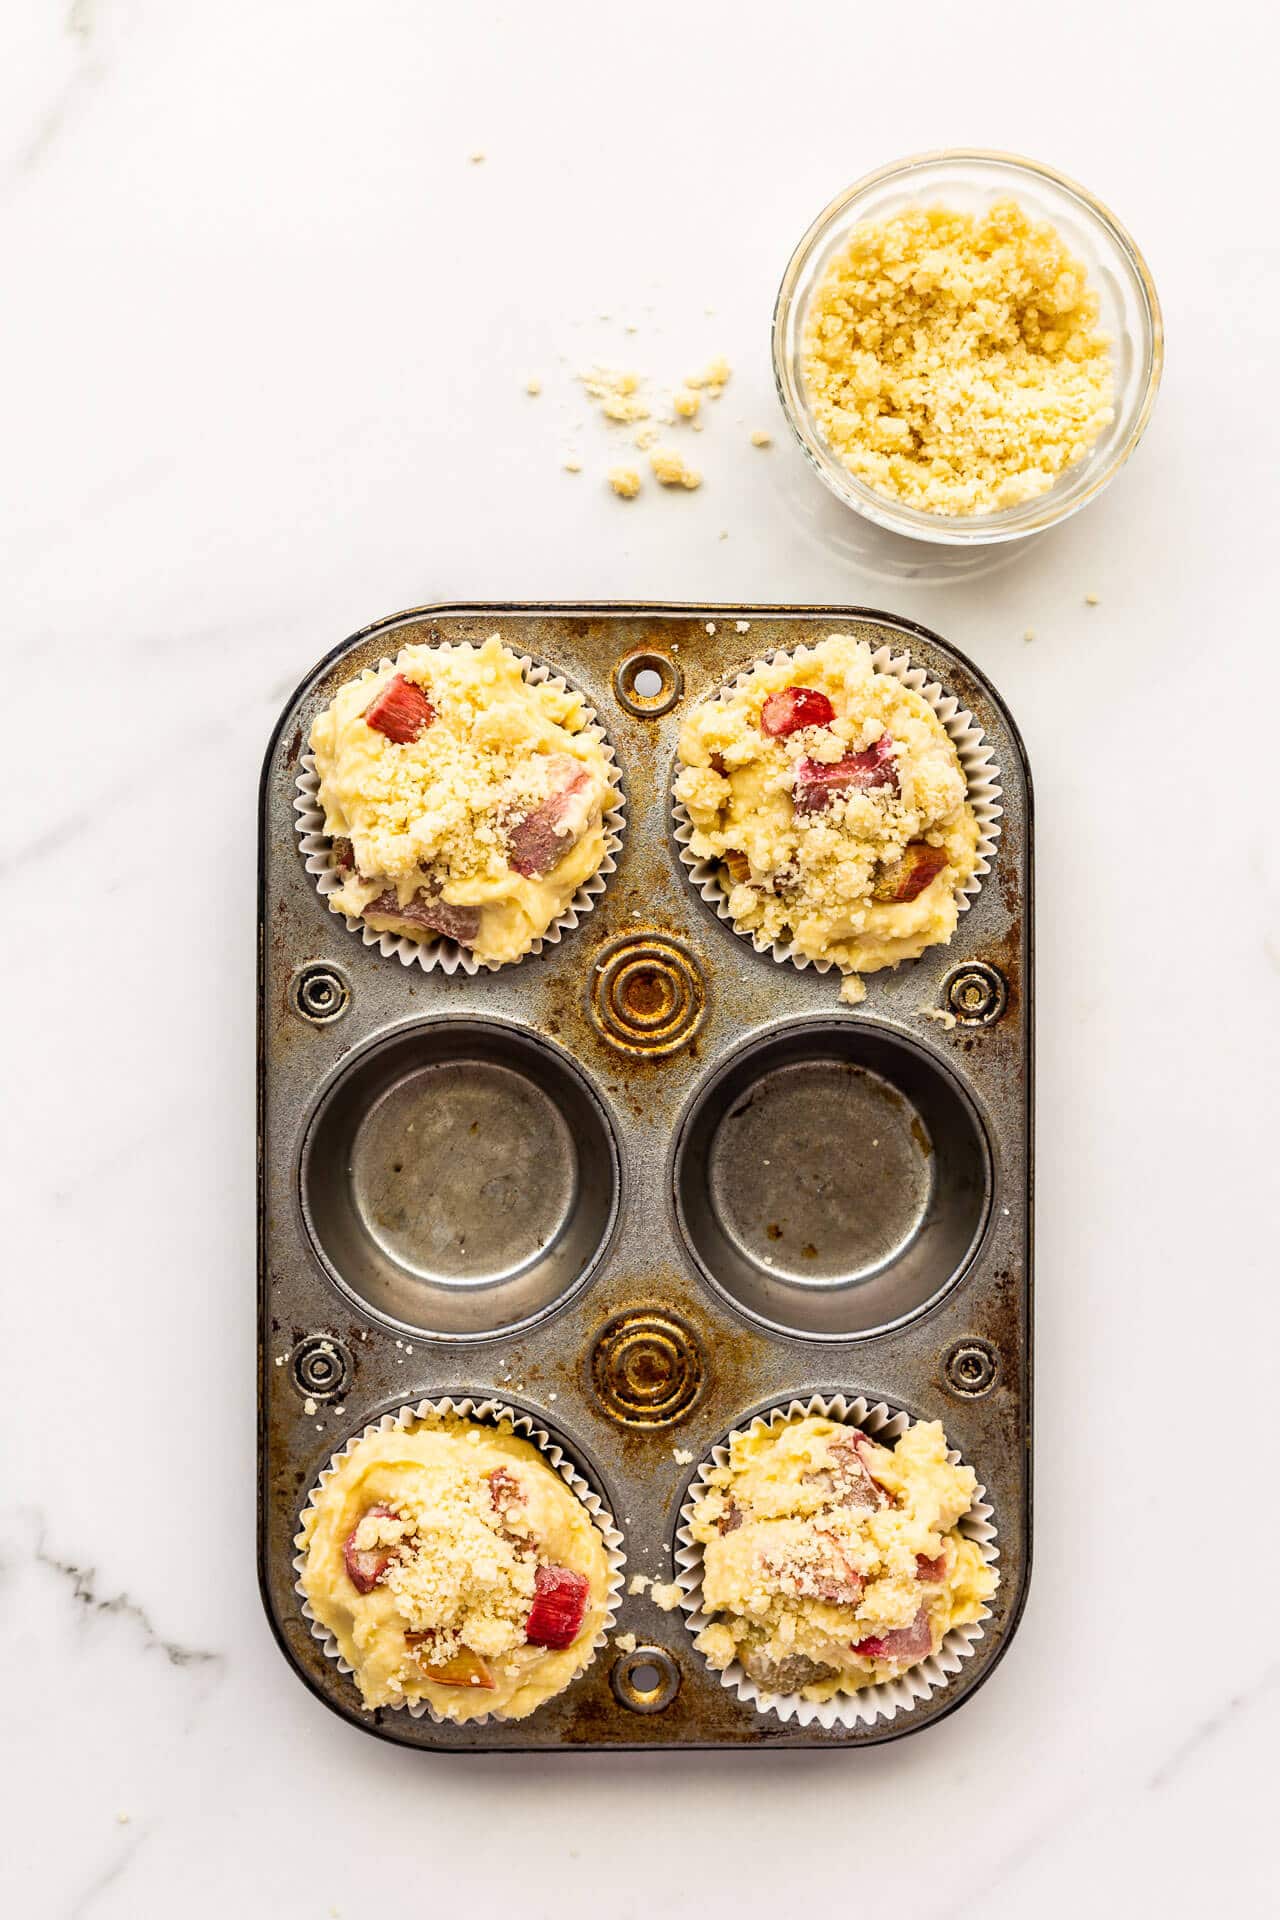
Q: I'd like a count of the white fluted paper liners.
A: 4